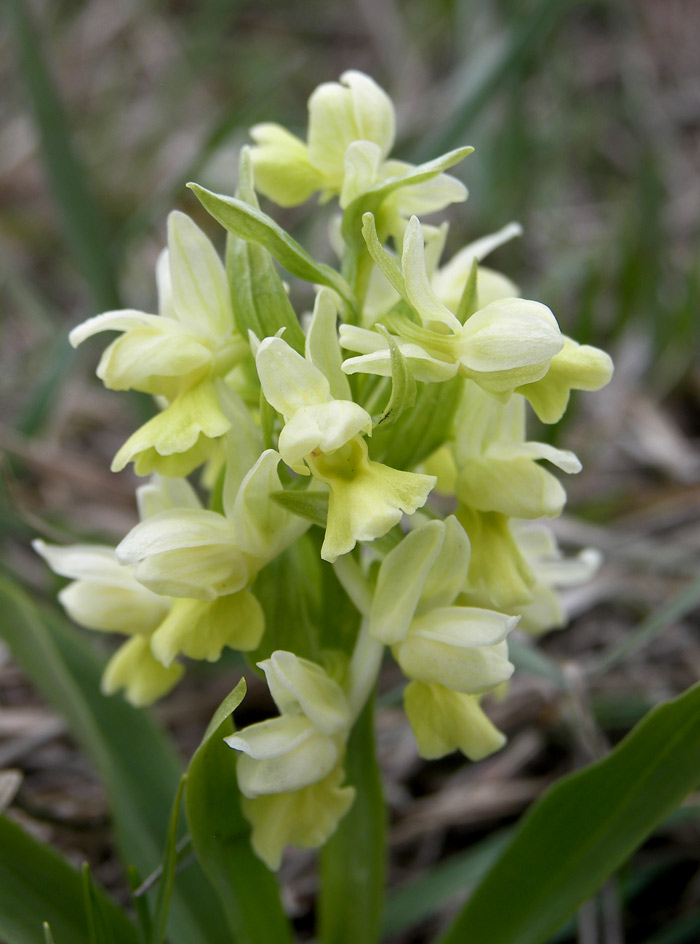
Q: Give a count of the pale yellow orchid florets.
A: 11